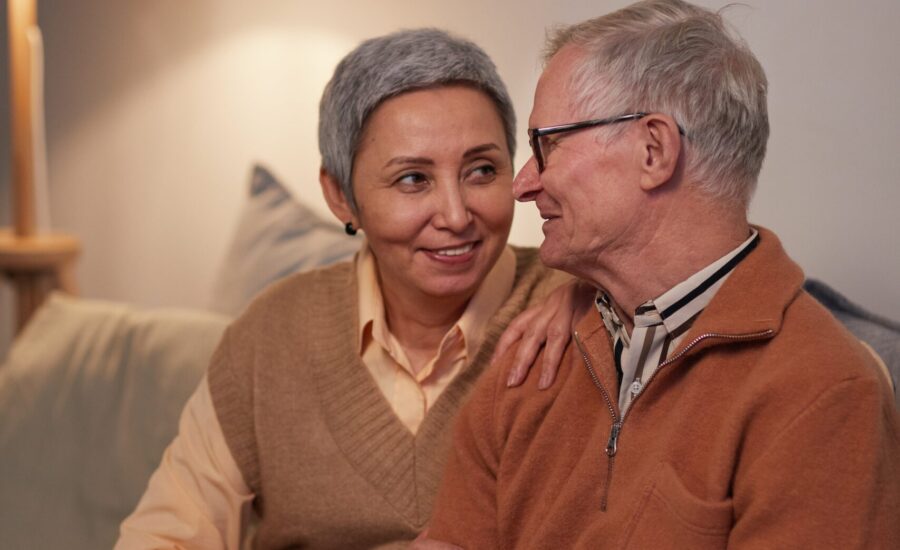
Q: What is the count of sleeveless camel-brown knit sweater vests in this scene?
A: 1